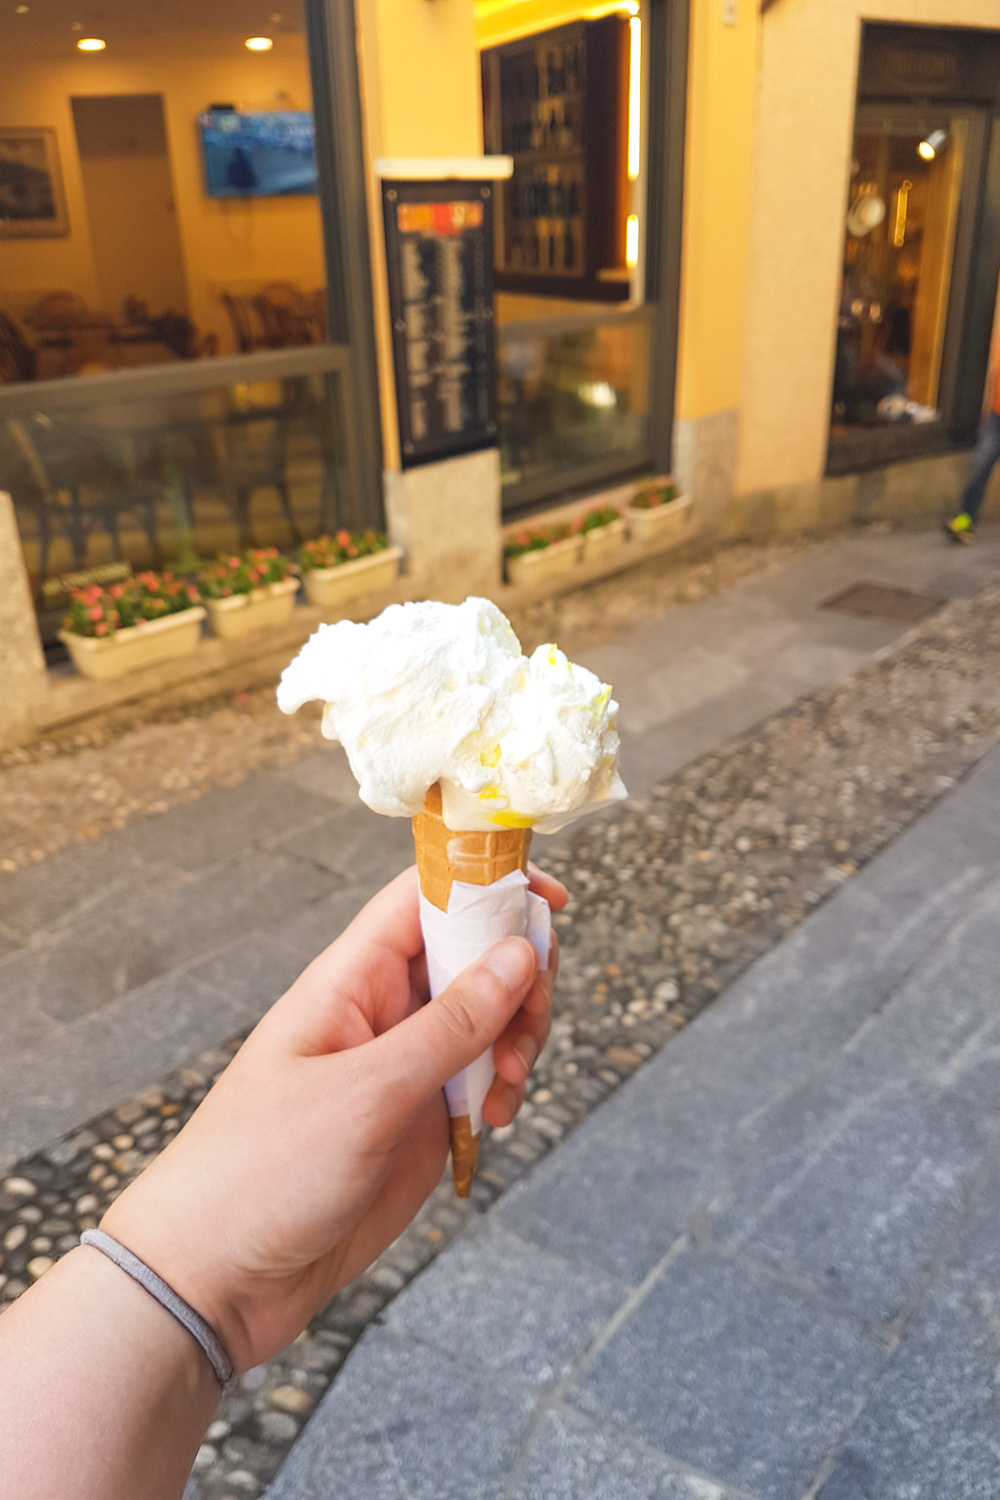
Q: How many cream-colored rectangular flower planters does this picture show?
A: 6